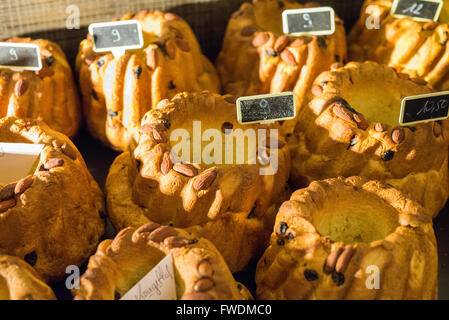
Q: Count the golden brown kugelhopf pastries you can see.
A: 10